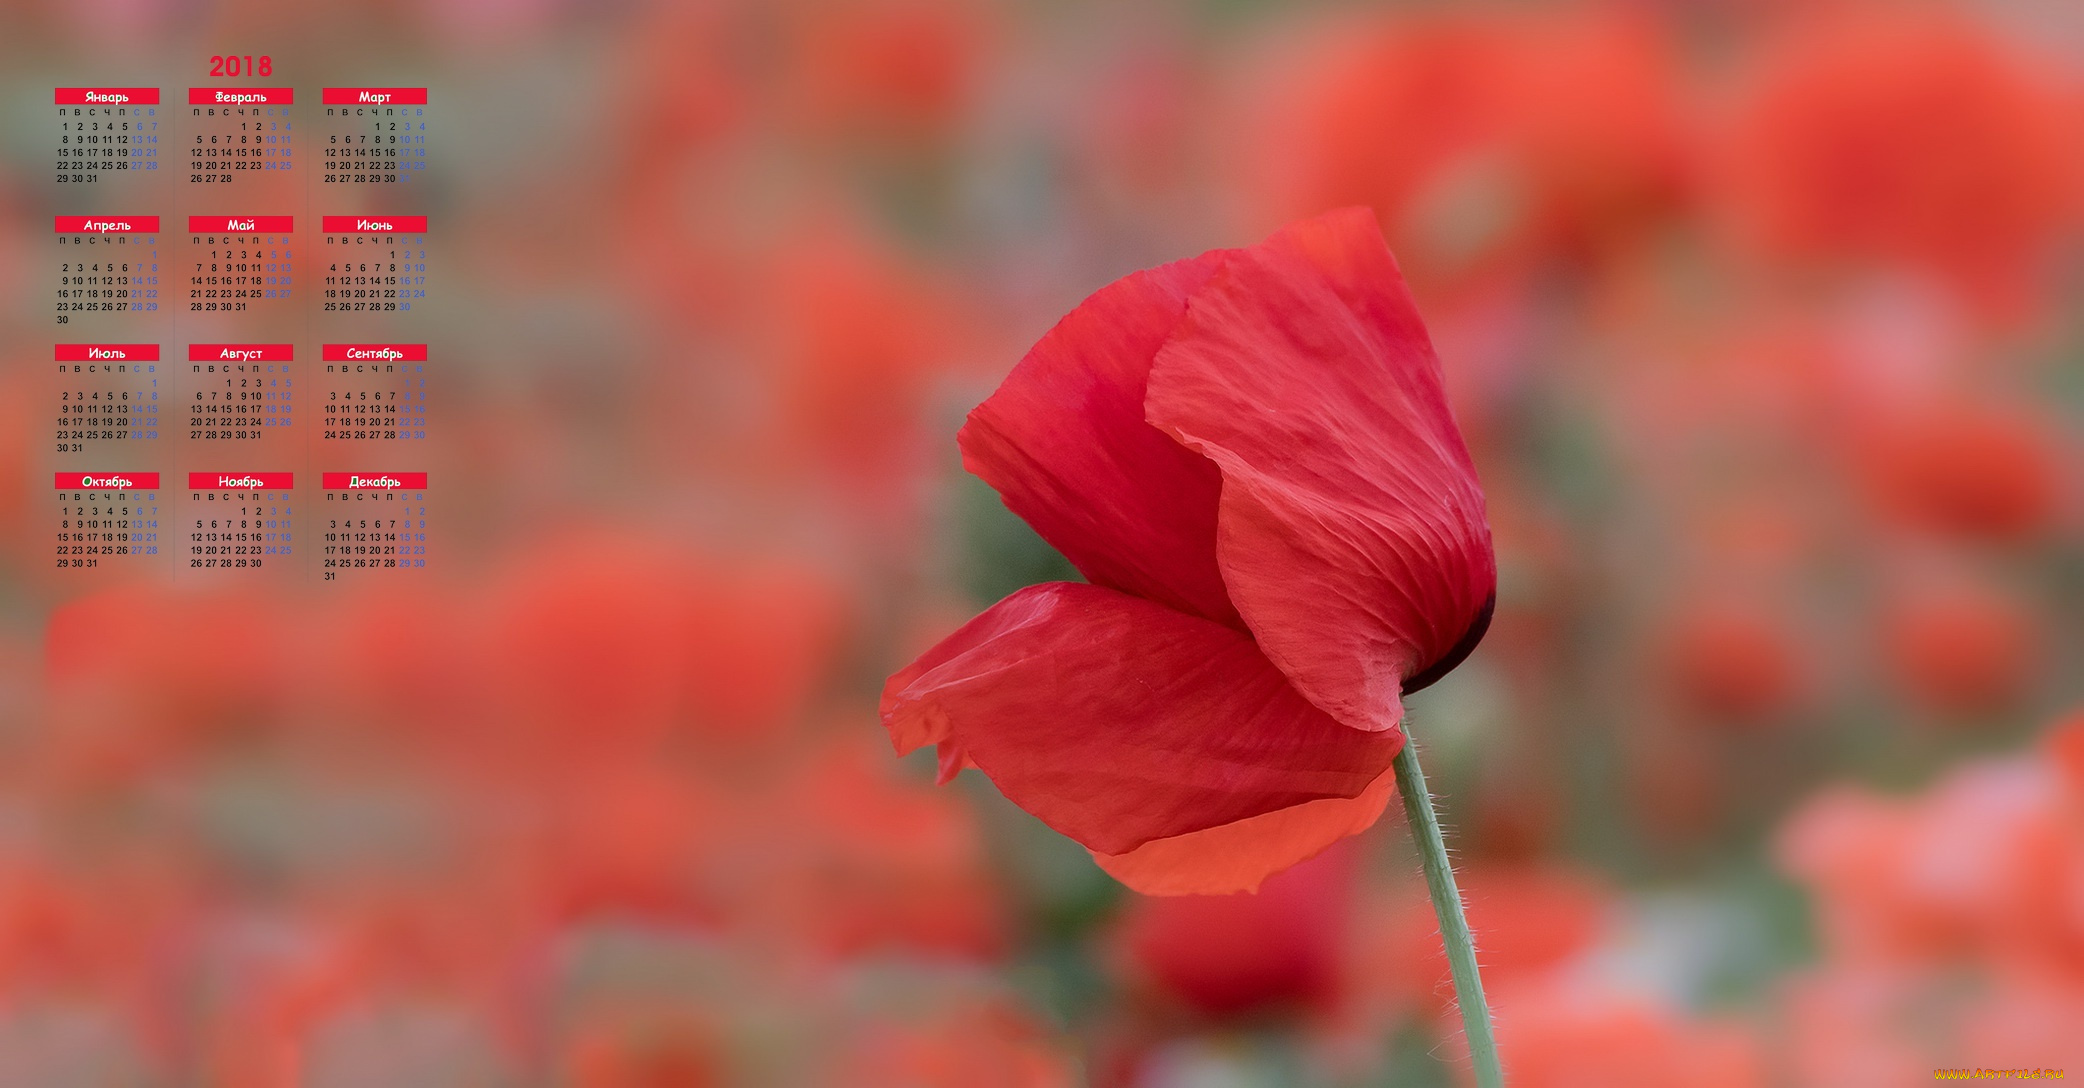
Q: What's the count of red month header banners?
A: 12